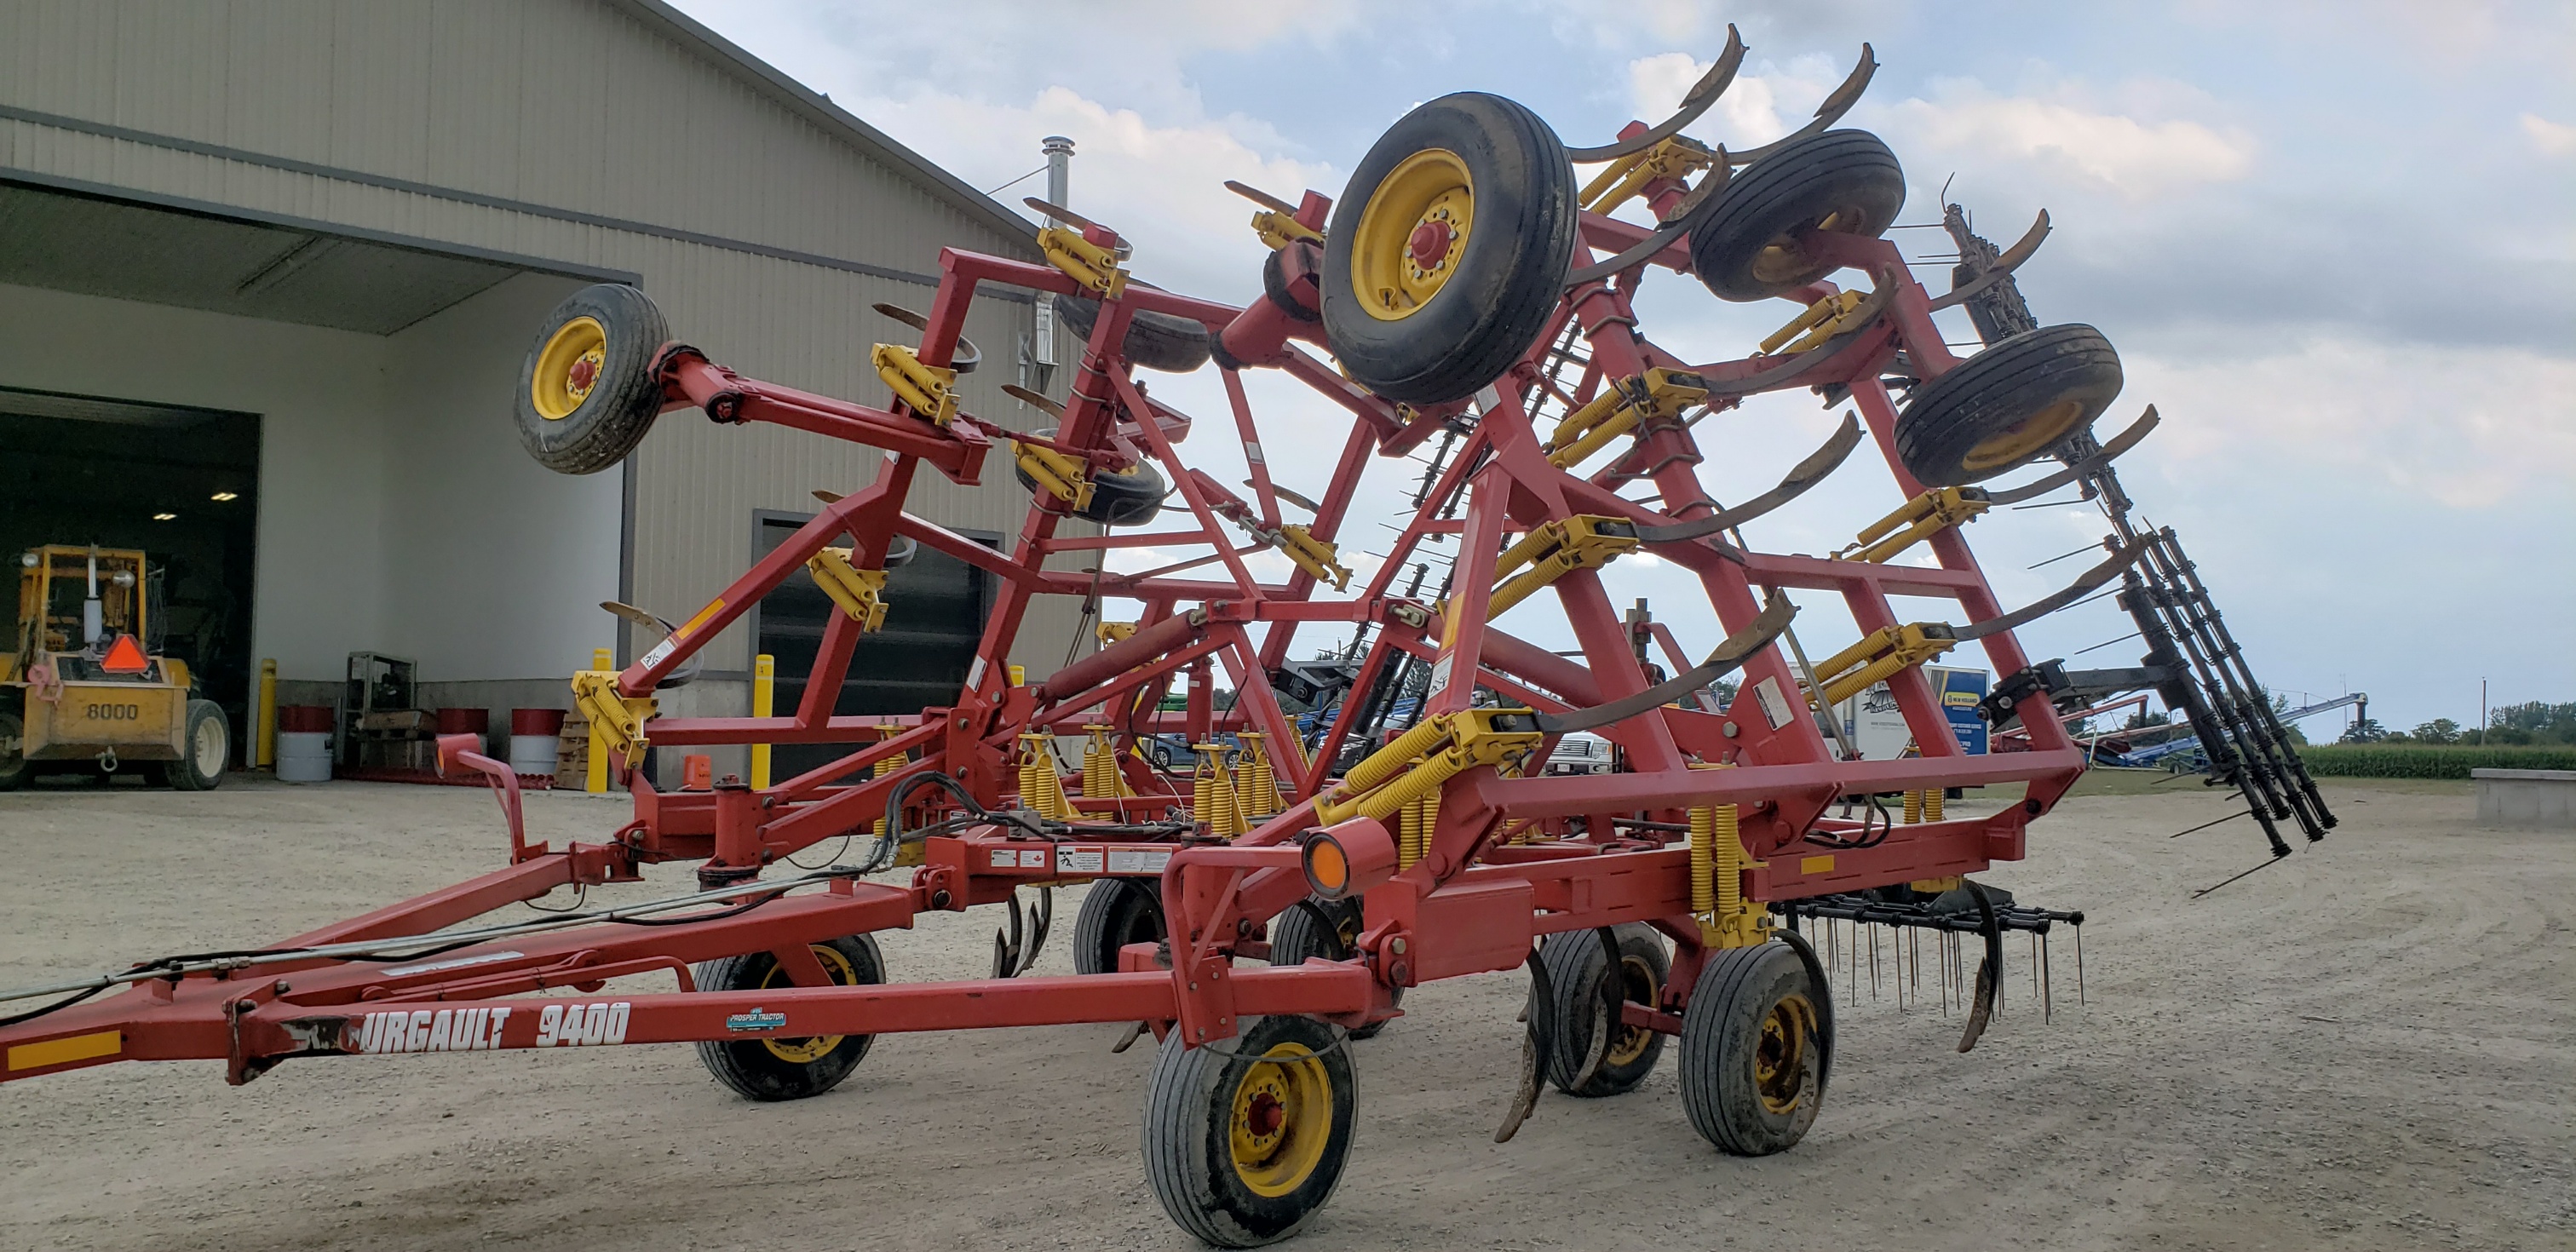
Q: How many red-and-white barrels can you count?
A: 3